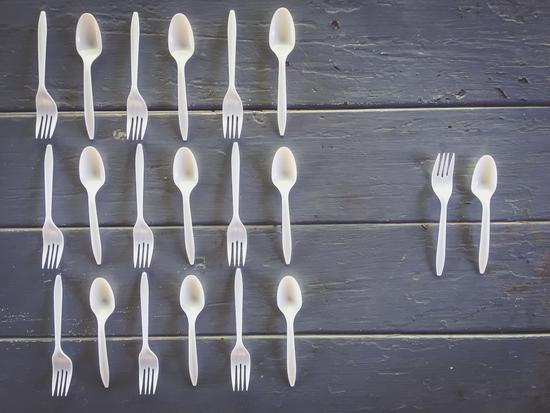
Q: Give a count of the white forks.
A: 10